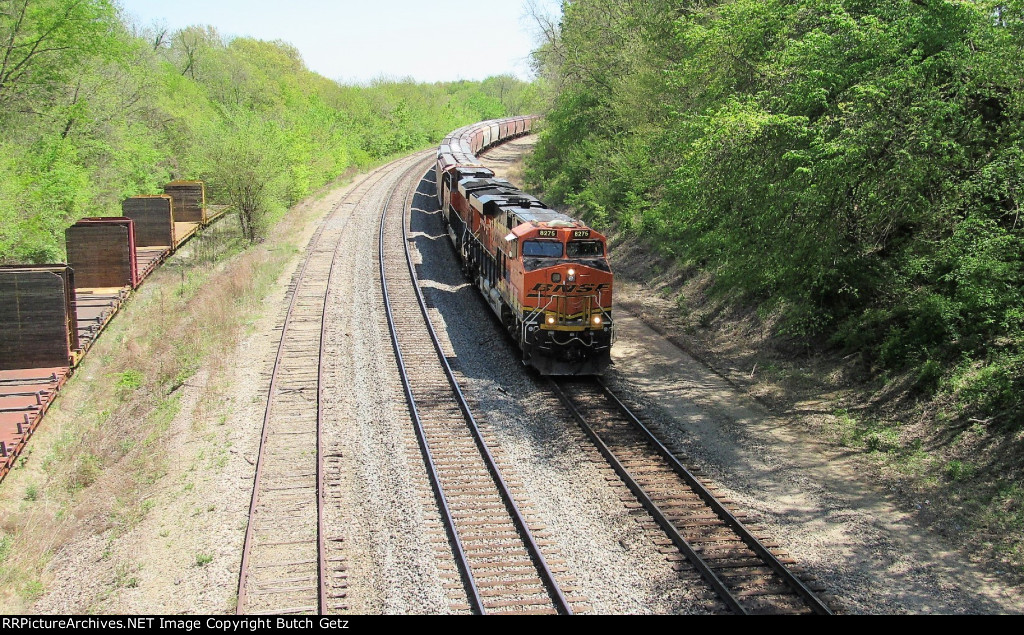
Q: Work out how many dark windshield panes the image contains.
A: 2